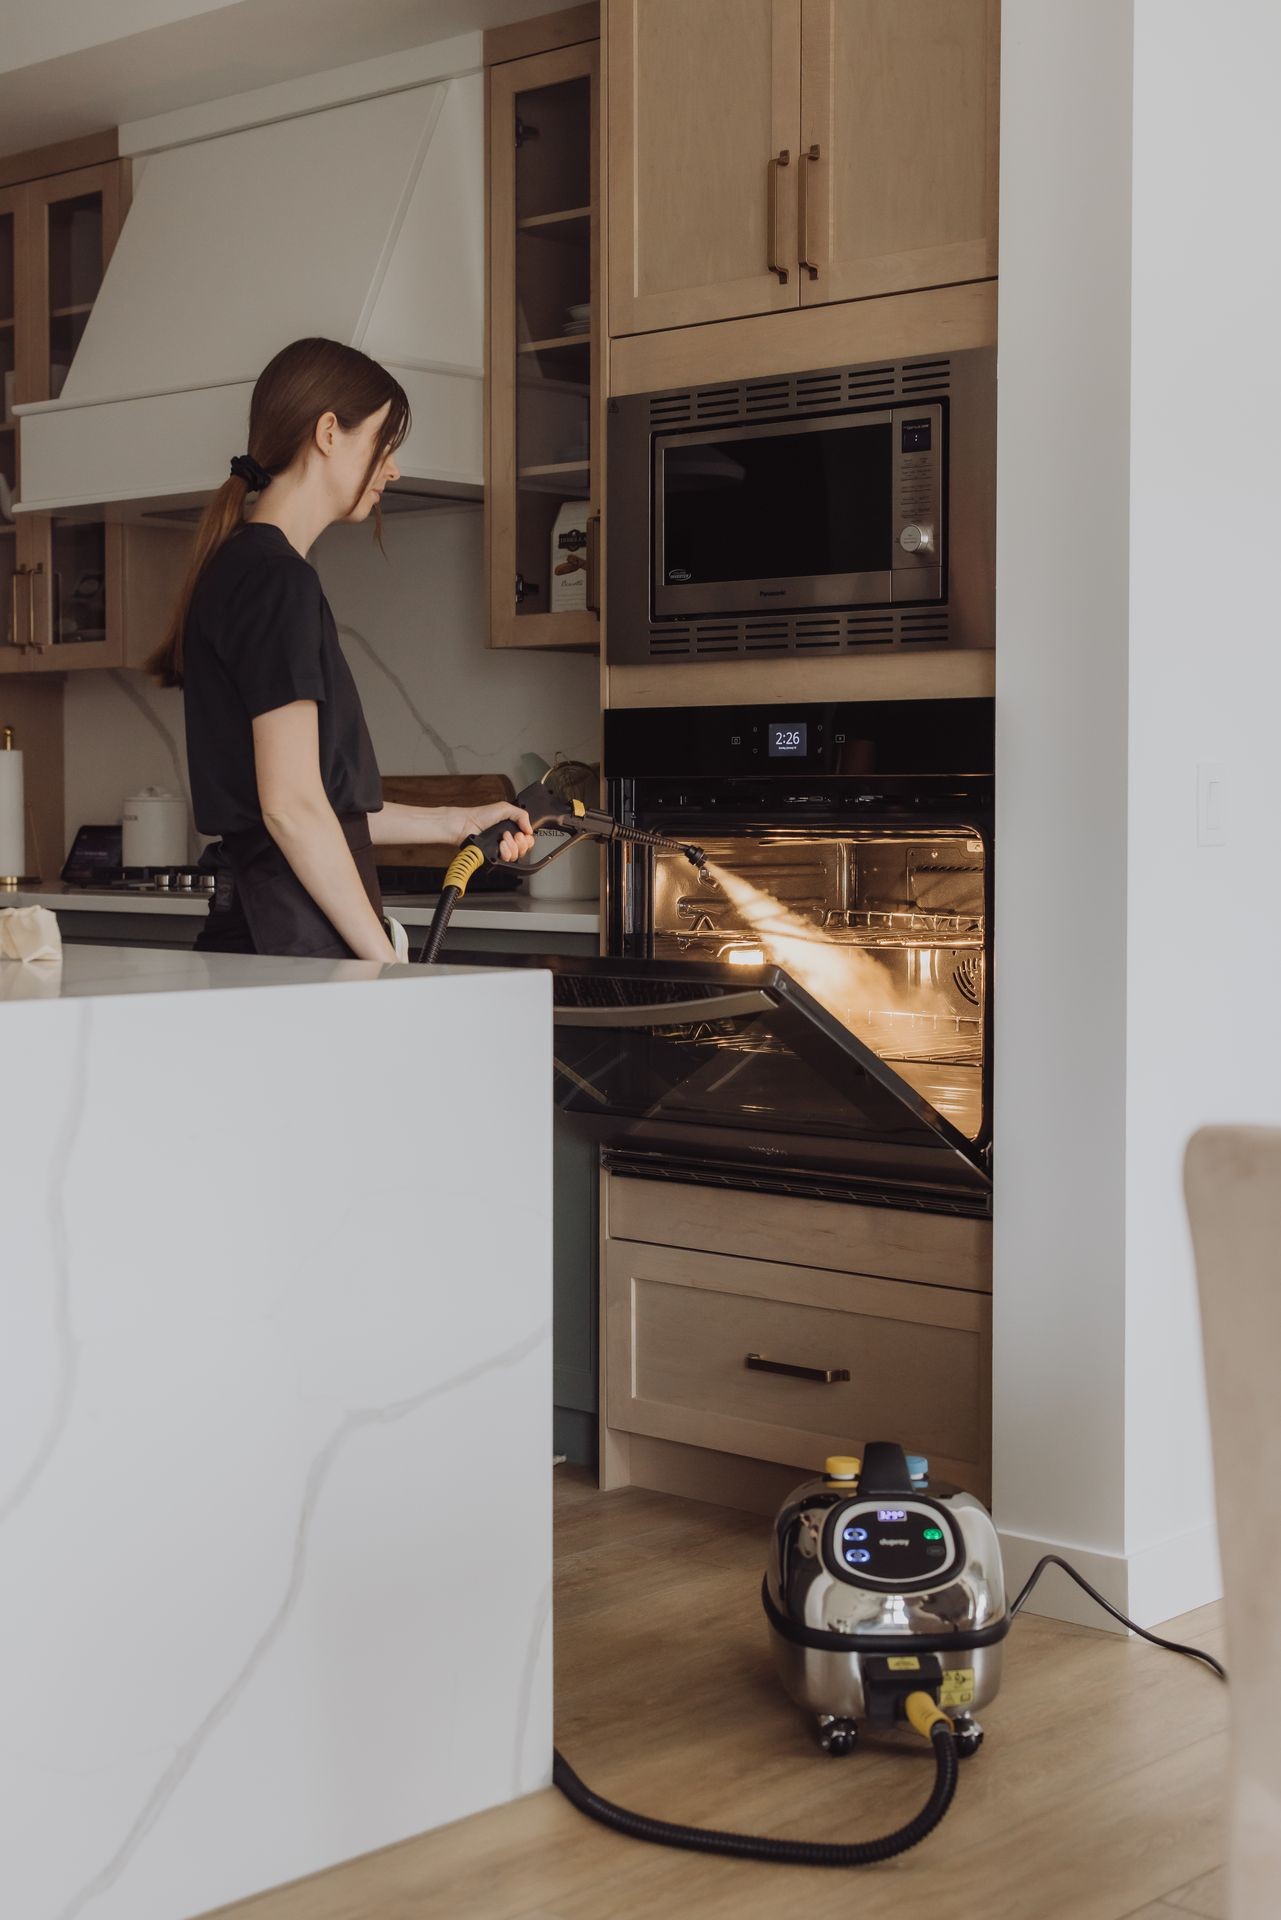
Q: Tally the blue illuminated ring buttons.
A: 2